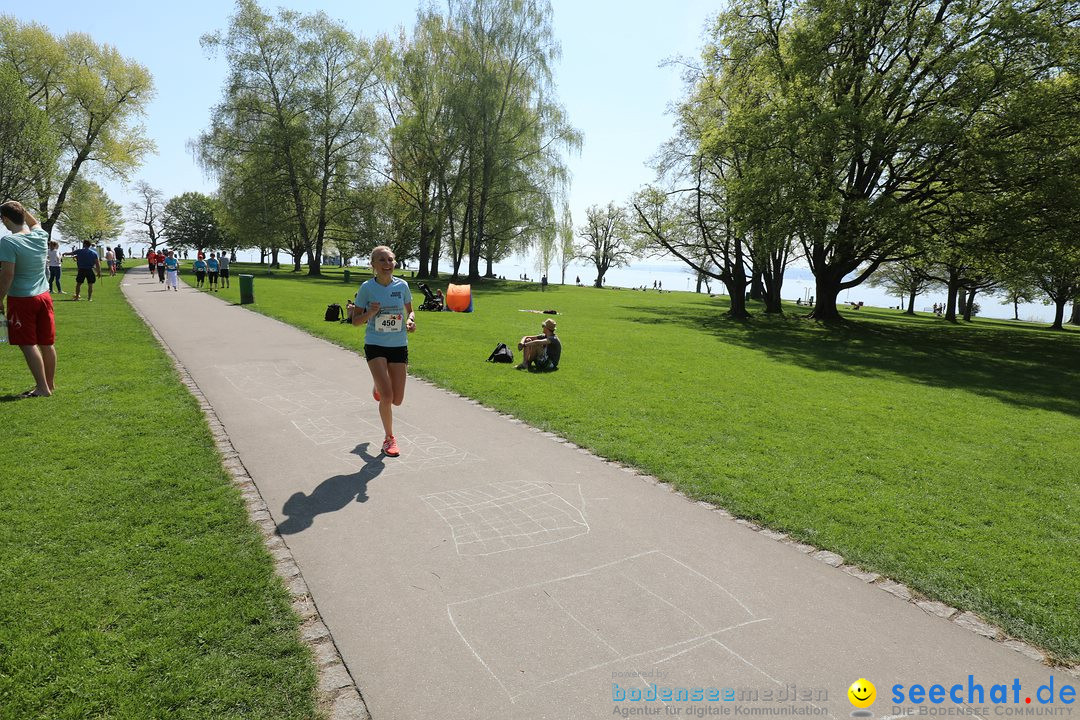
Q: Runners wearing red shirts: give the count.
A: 2